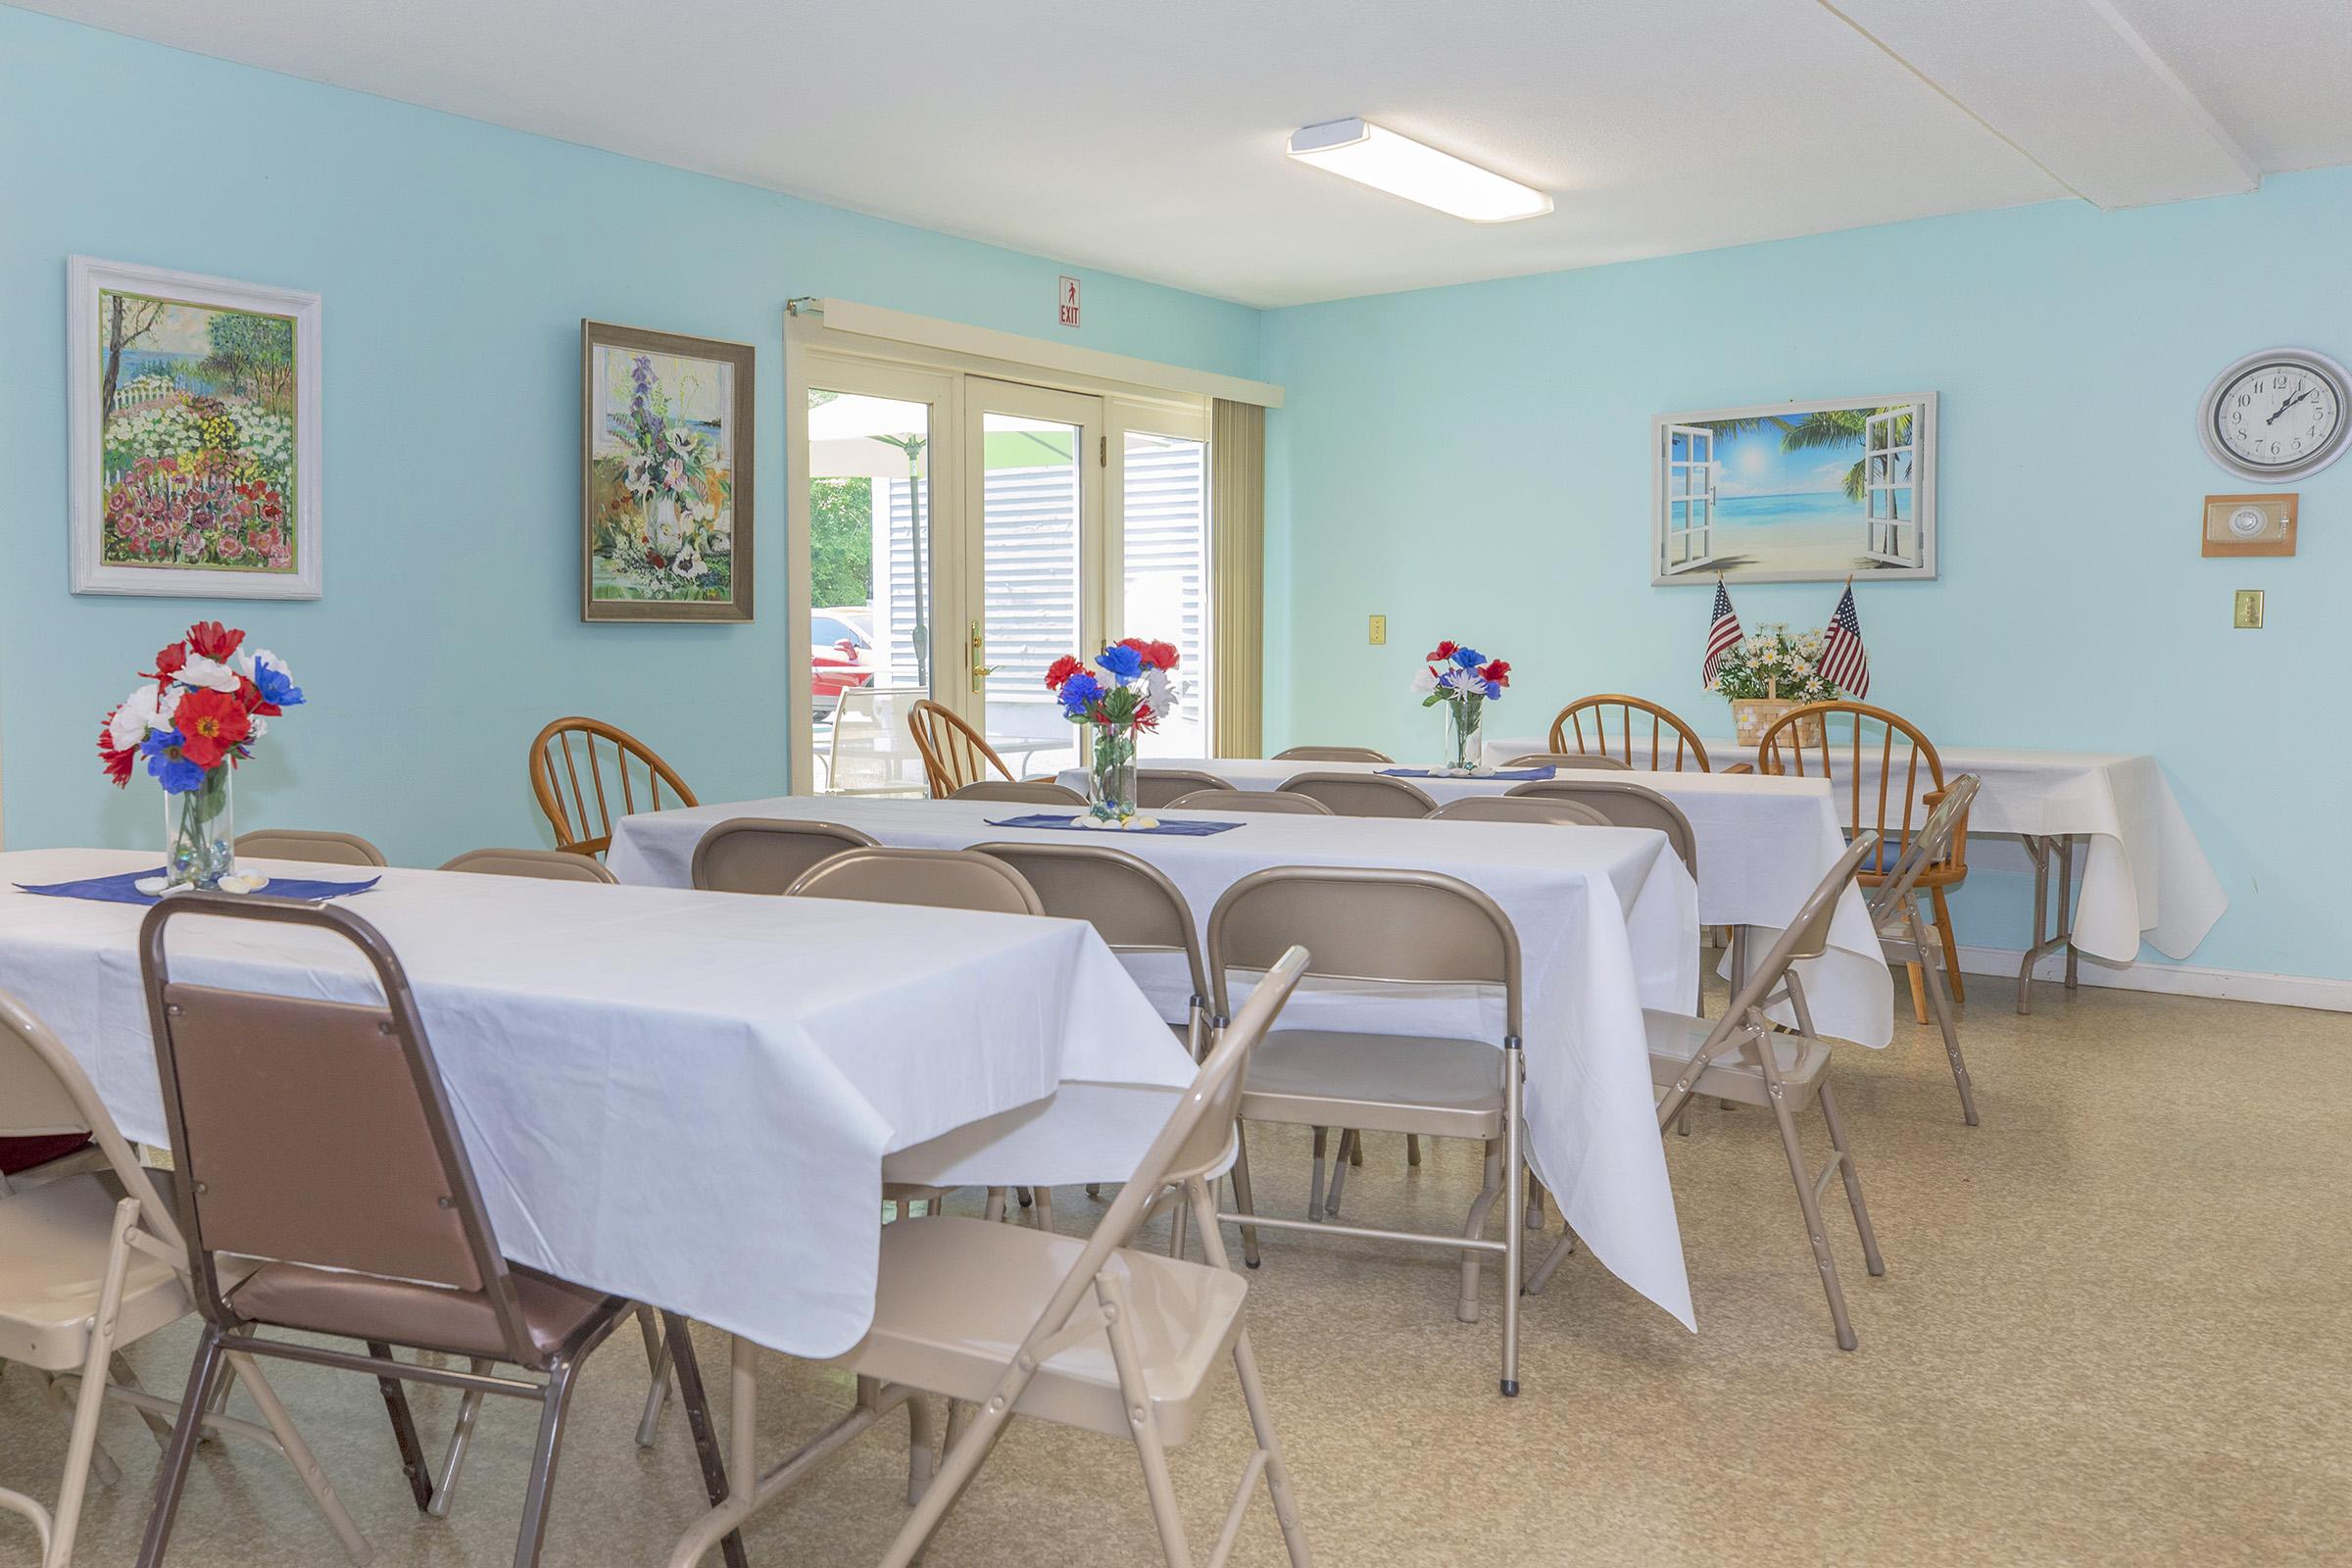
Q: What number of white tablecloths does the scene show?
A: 4